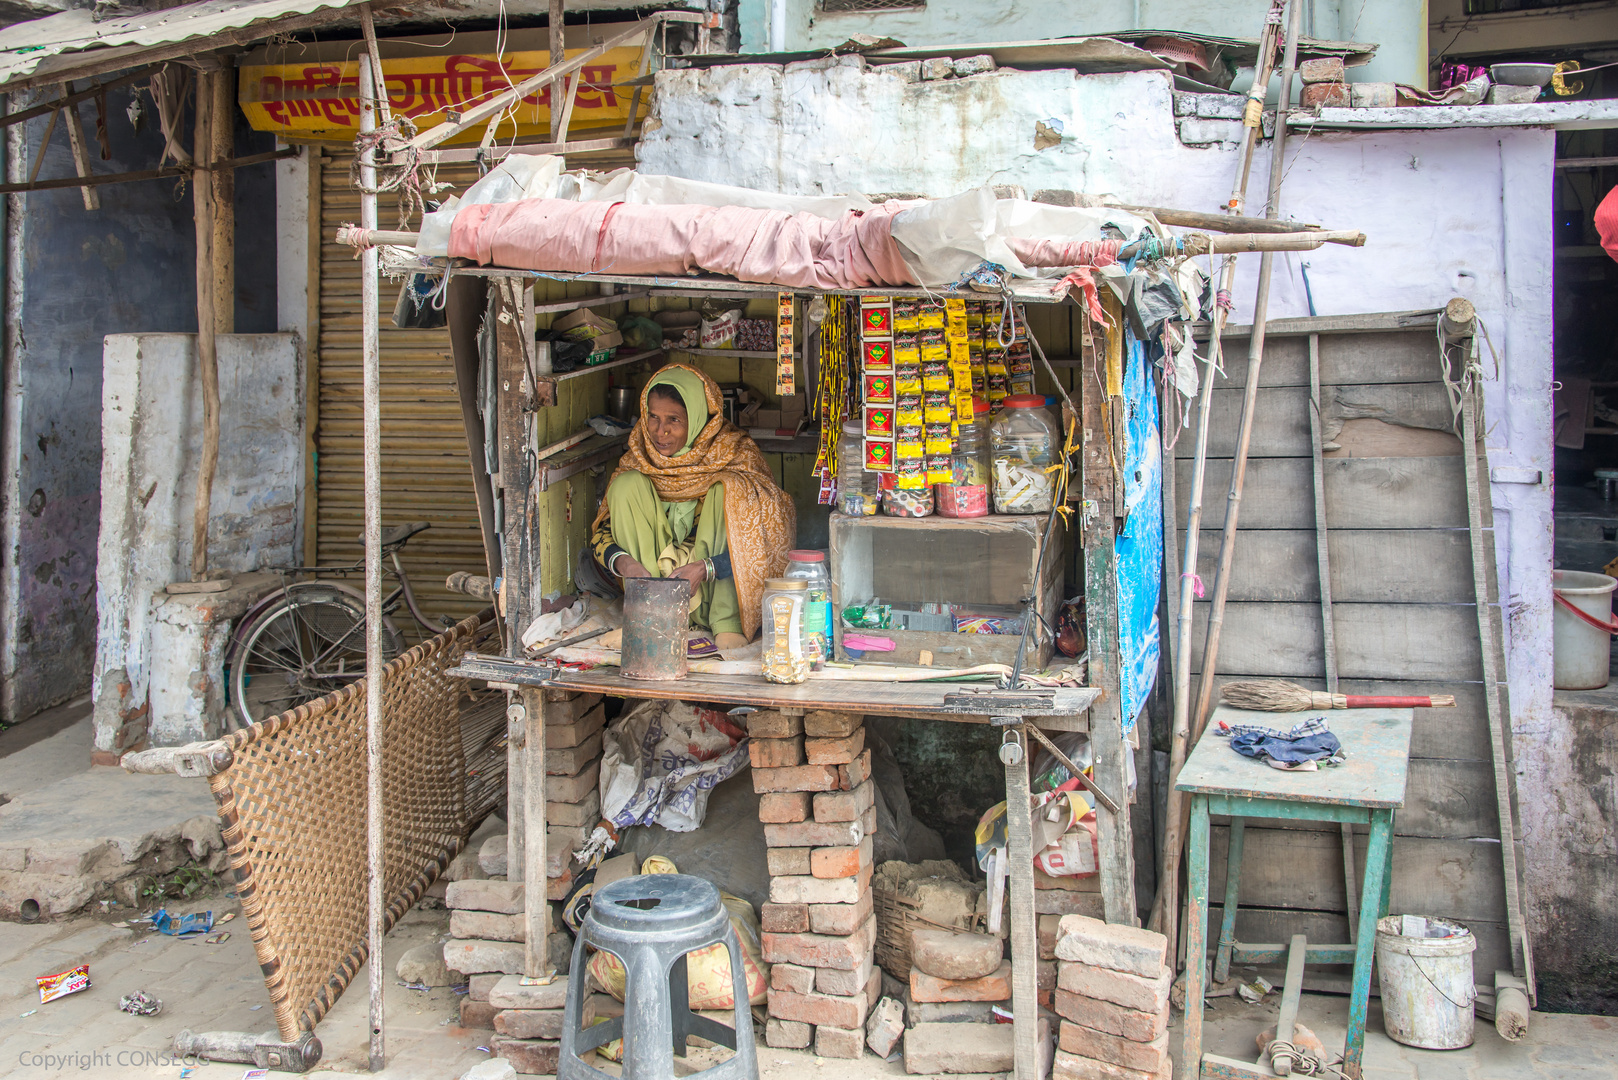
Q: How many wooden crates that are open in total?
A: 1